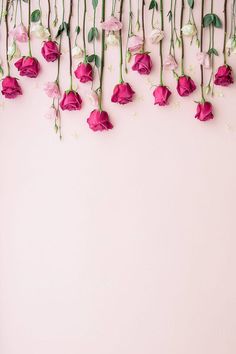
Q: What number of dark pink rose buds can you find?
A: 12